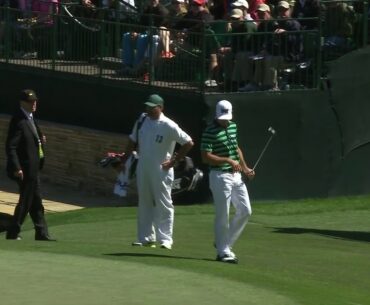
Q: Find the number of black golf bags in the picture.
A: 1